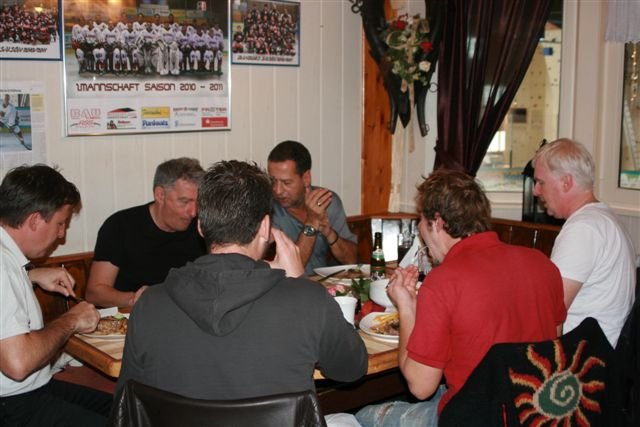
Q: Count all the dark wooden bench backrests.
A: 2